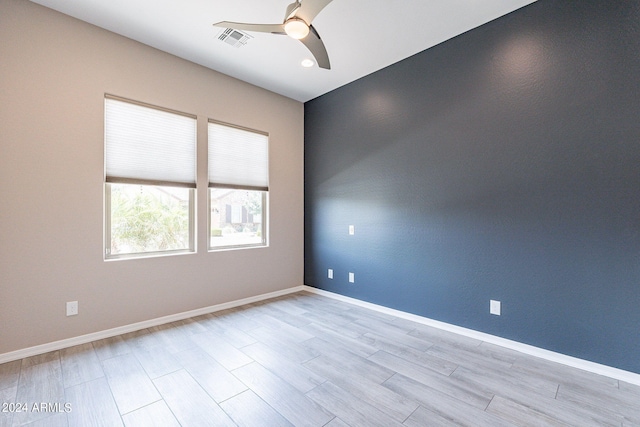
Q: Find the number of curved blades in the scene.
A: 3